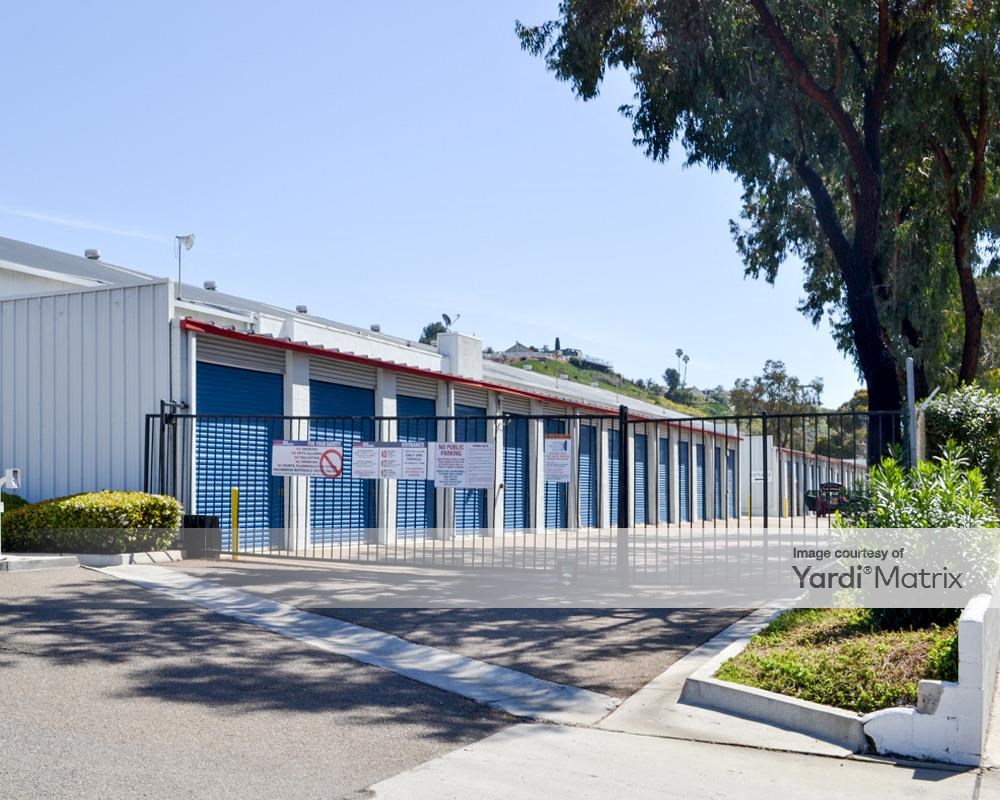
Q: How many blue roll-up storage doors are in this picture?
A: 14